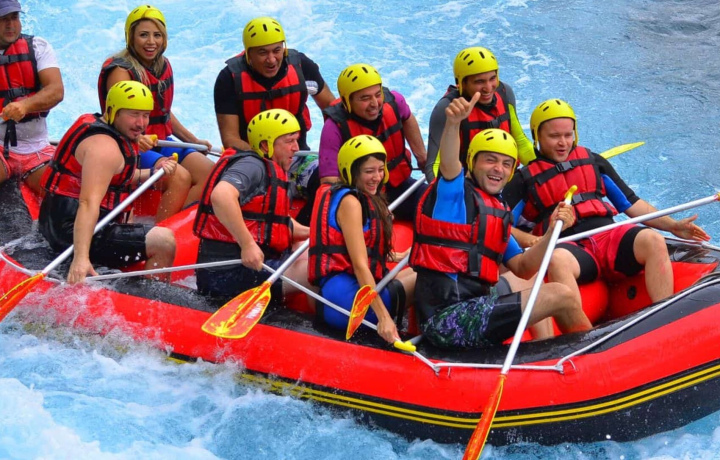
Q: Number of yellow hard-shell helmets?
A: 9